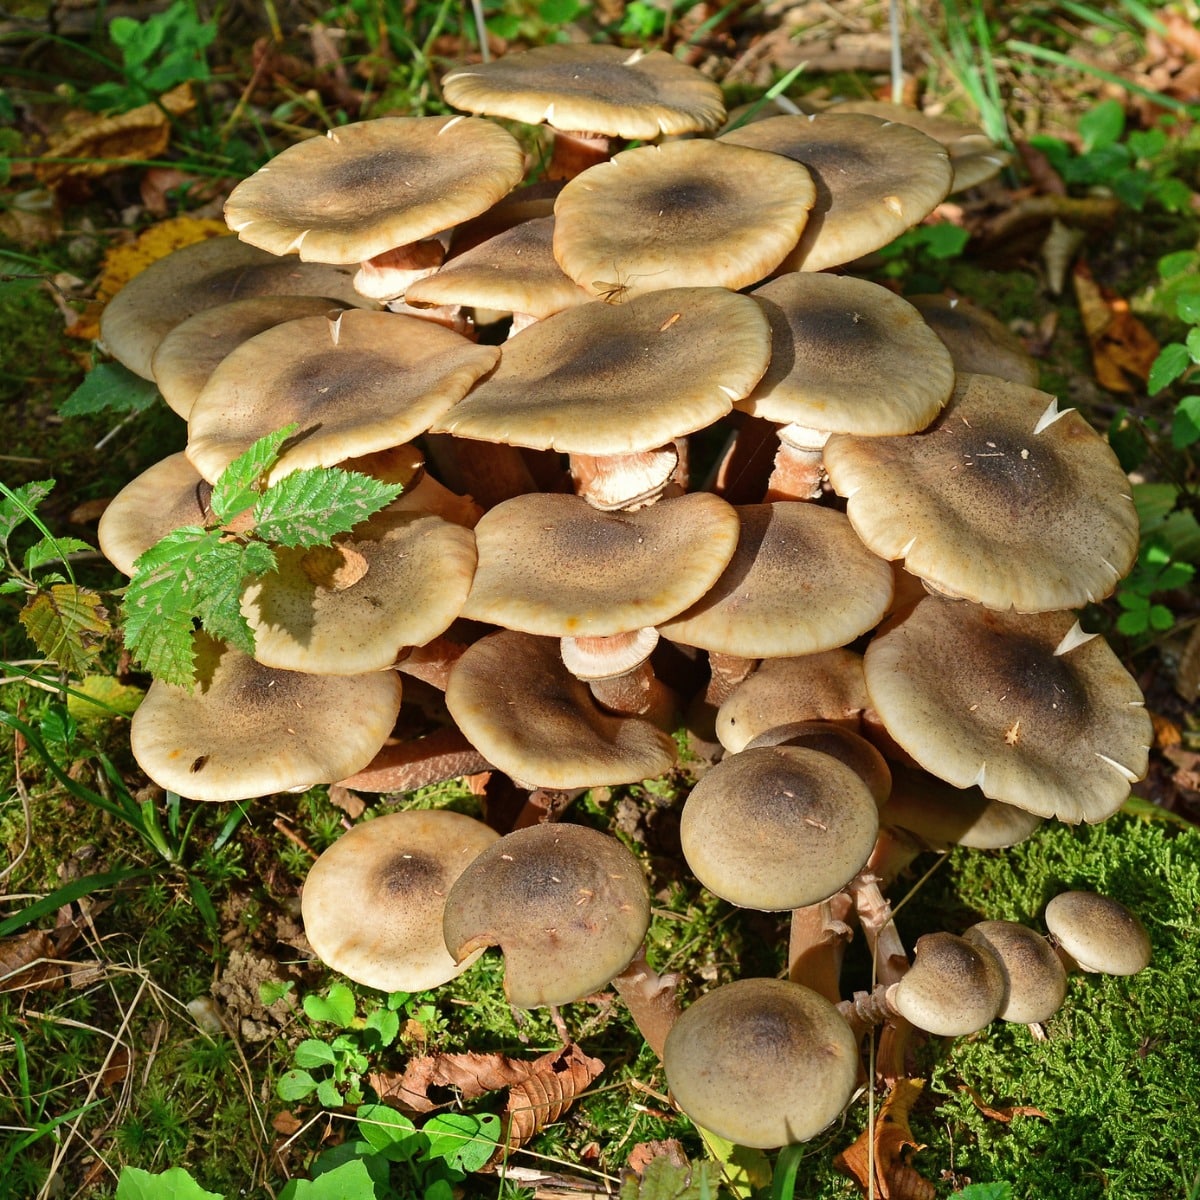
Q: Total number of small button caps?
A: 3